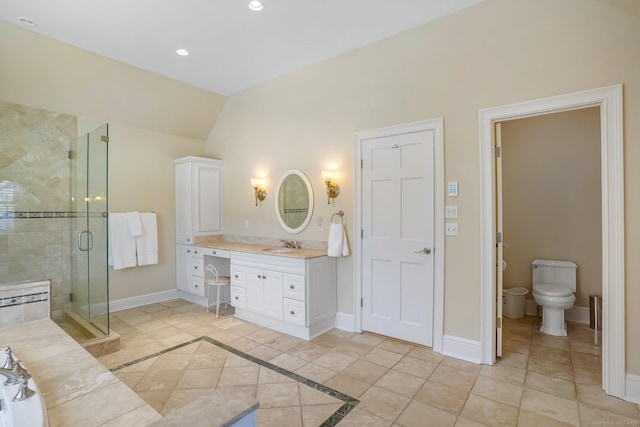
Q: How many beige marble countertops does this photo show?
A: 1